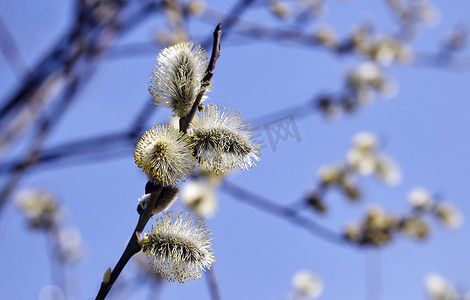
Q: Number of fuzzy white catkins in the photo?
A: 4